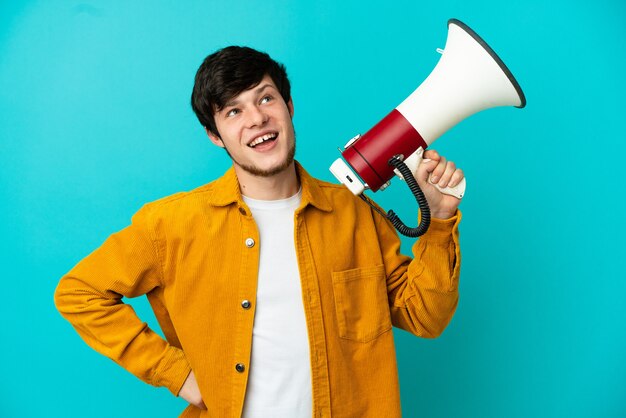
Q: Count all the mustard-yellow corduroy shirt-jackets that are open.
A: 1